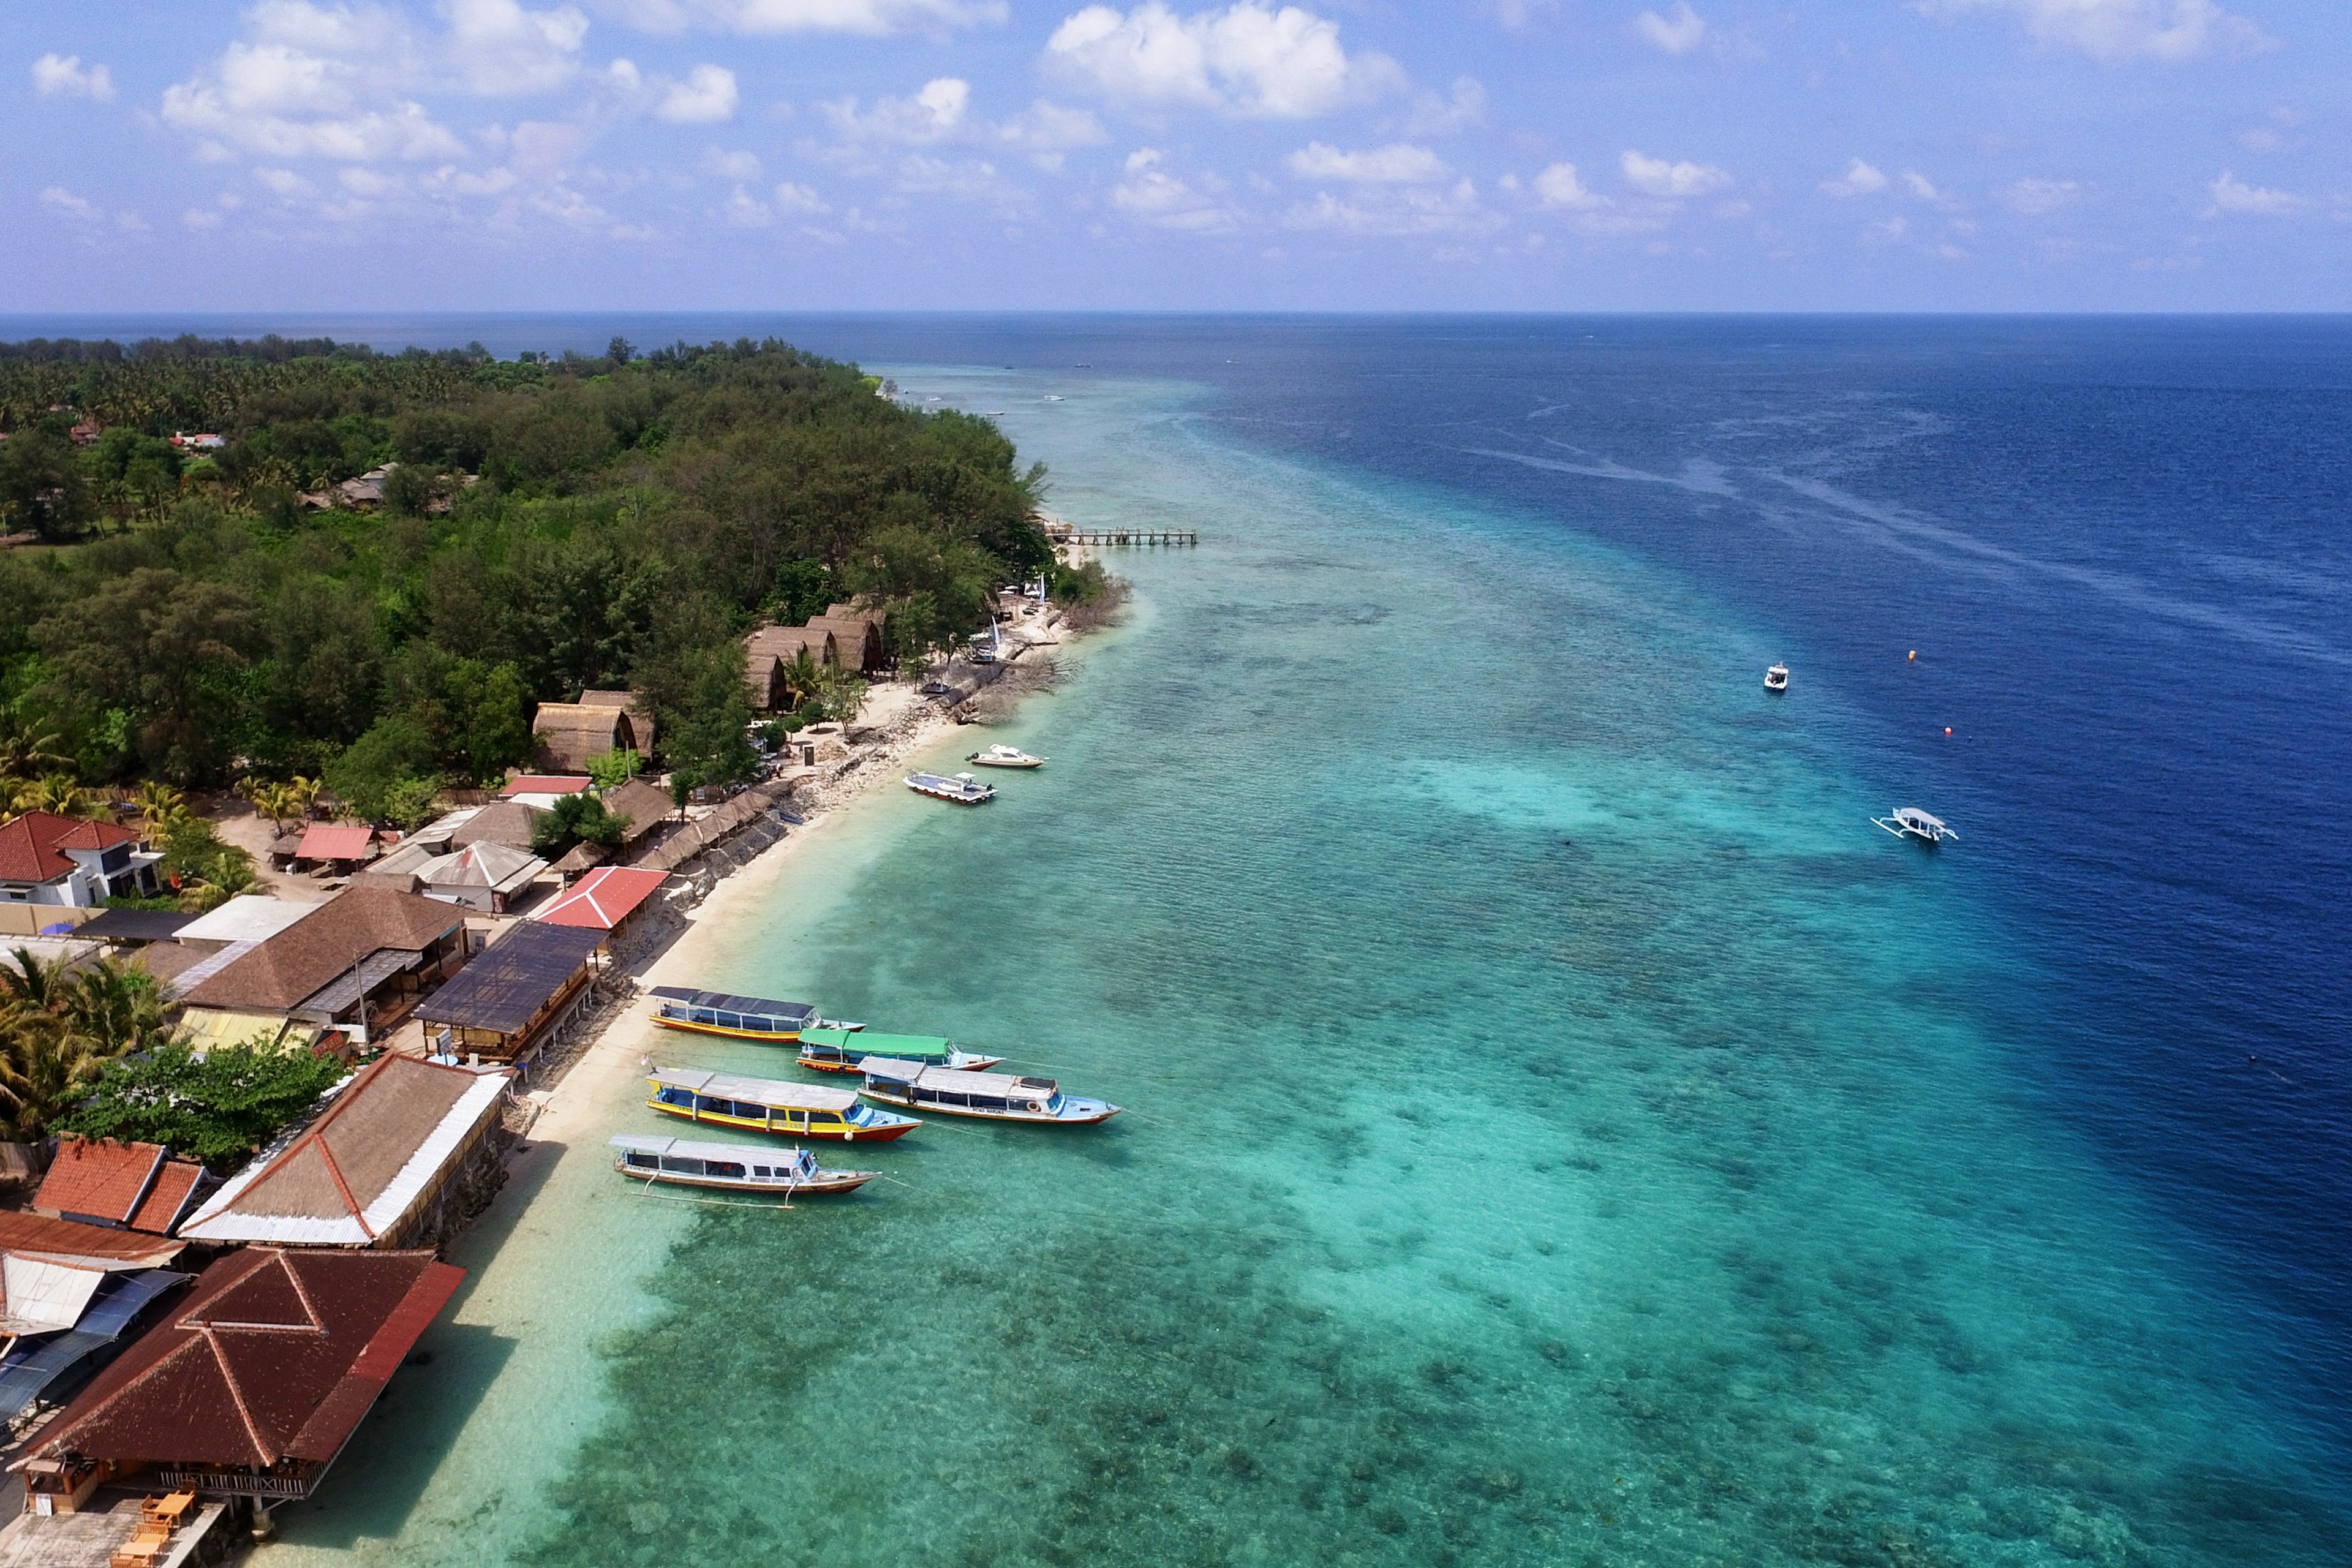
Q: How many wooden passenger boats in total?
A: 5